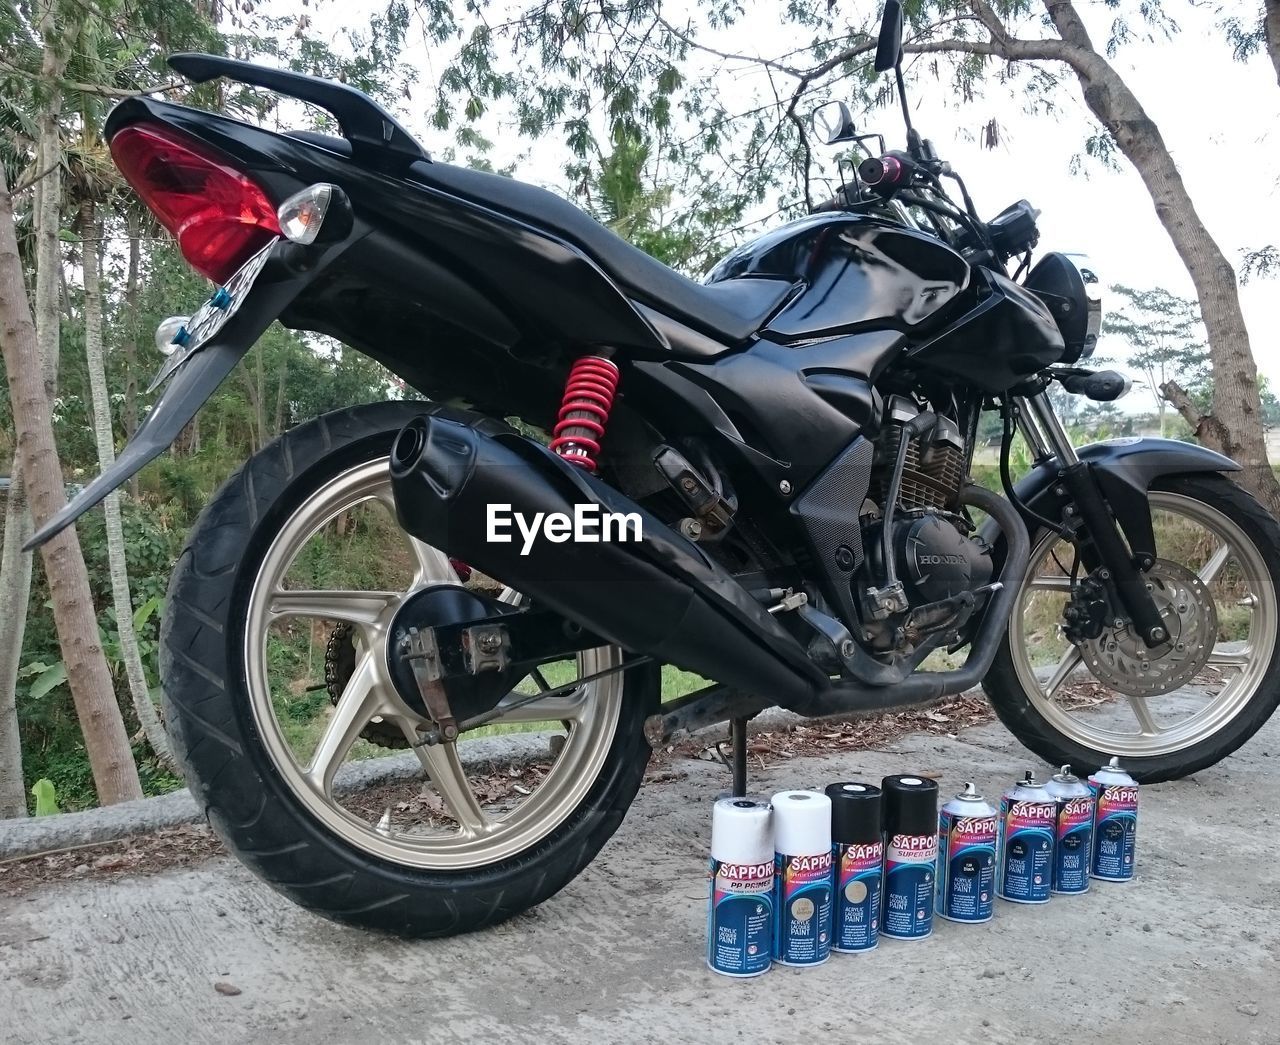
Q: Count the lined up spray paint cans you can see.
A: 8